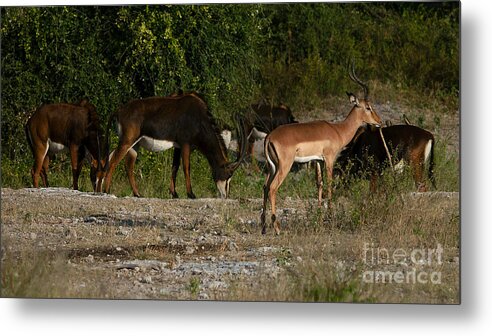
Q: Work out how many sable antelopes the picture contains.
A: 4